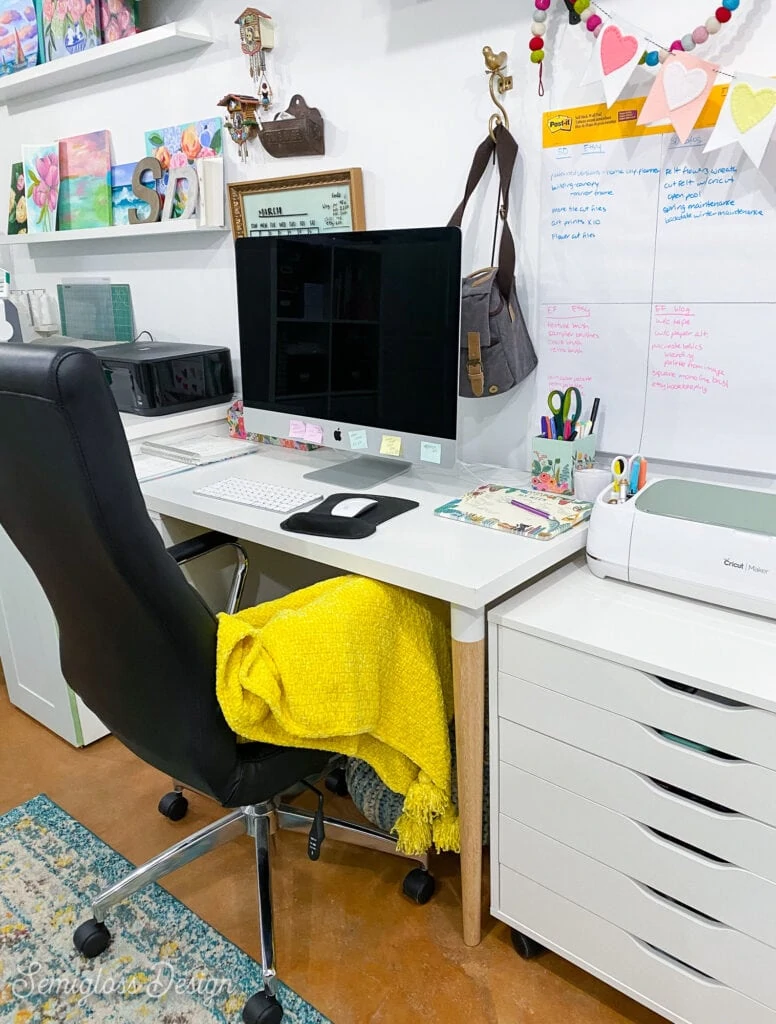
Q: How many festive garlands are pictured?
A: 2